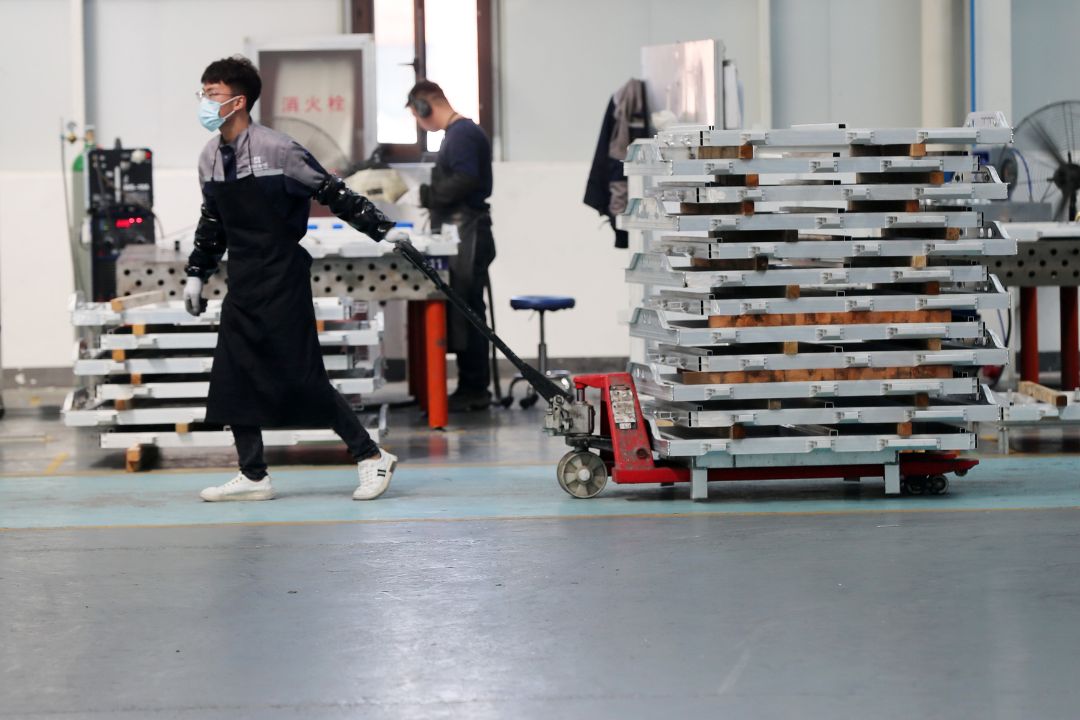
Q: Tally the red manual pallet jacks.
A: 1